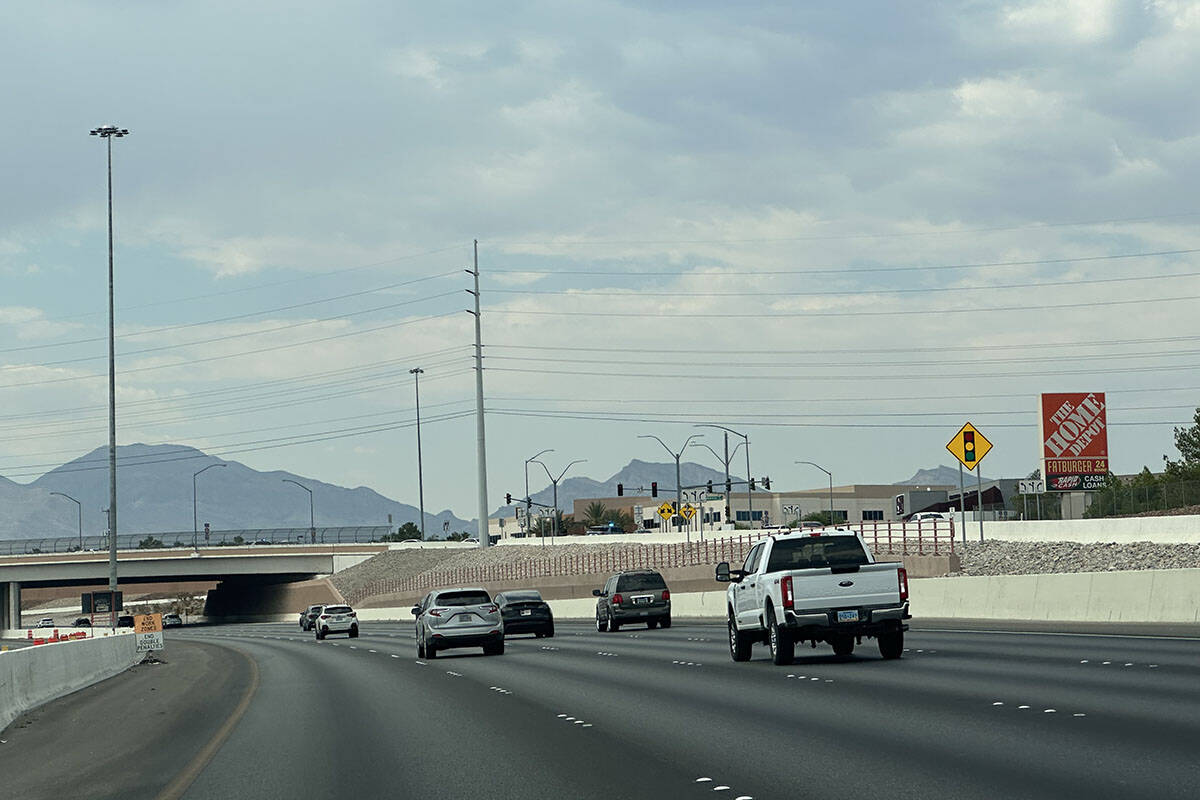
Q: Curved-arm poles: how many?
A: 9